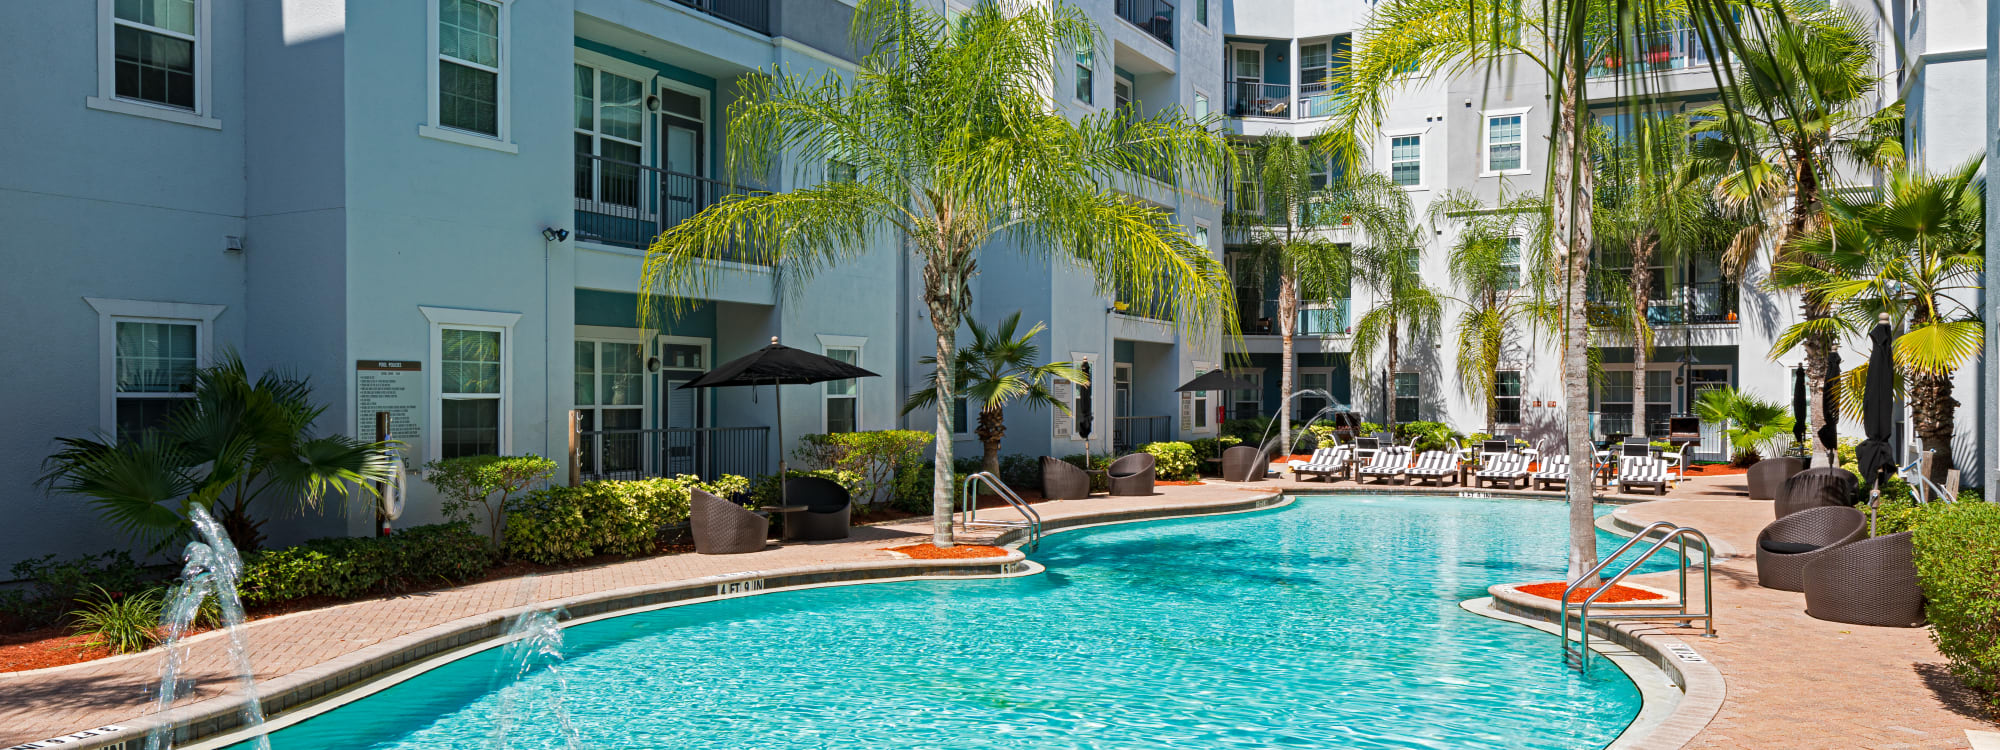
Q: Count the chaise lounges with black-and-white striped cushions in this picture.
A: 6